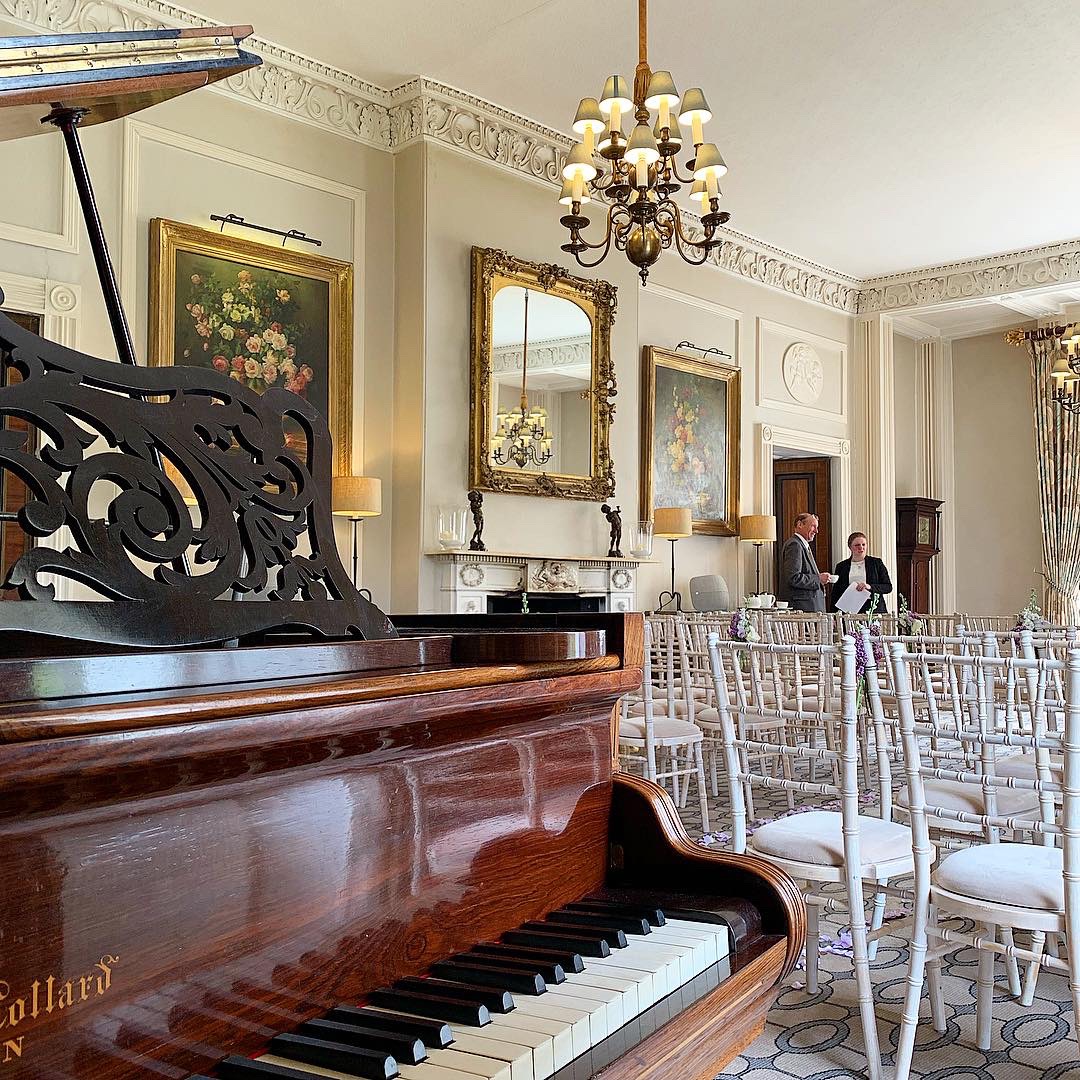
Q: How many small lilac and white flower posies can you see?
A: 4